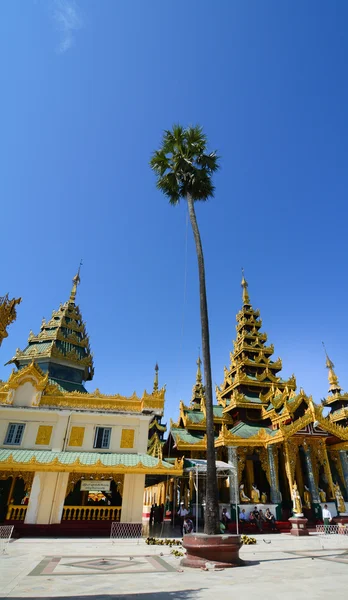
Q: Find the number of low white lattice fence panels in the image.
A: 3